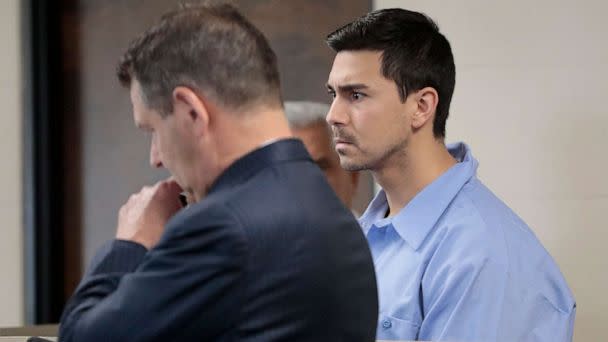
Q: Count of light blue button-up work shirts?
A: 1